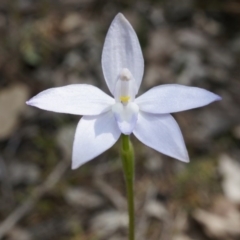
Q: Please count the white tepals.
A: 5